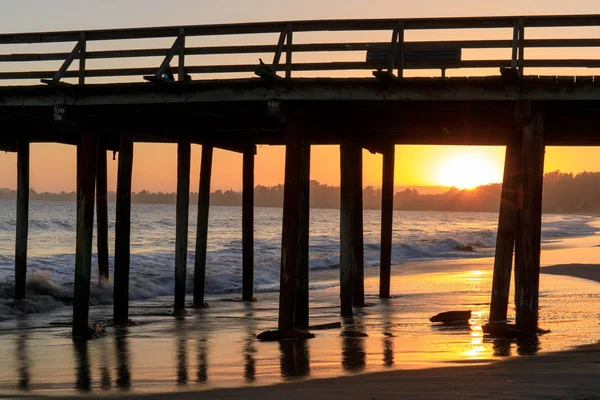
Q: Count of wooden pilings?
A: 14